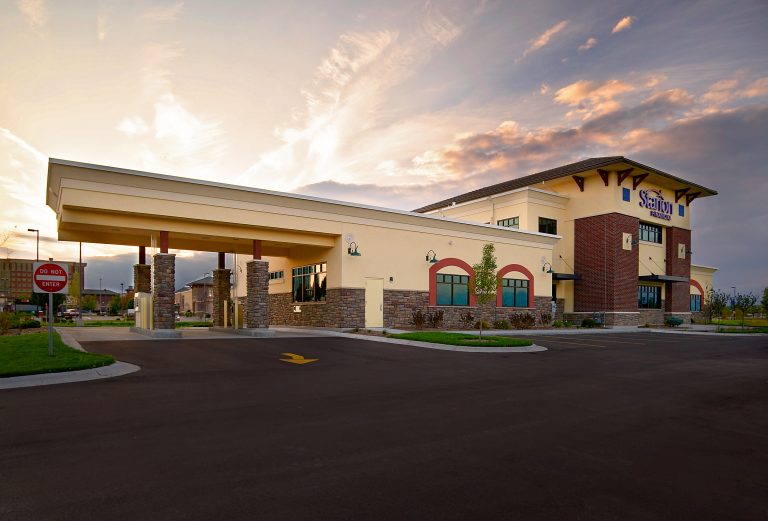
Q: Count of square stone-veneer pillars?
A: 4